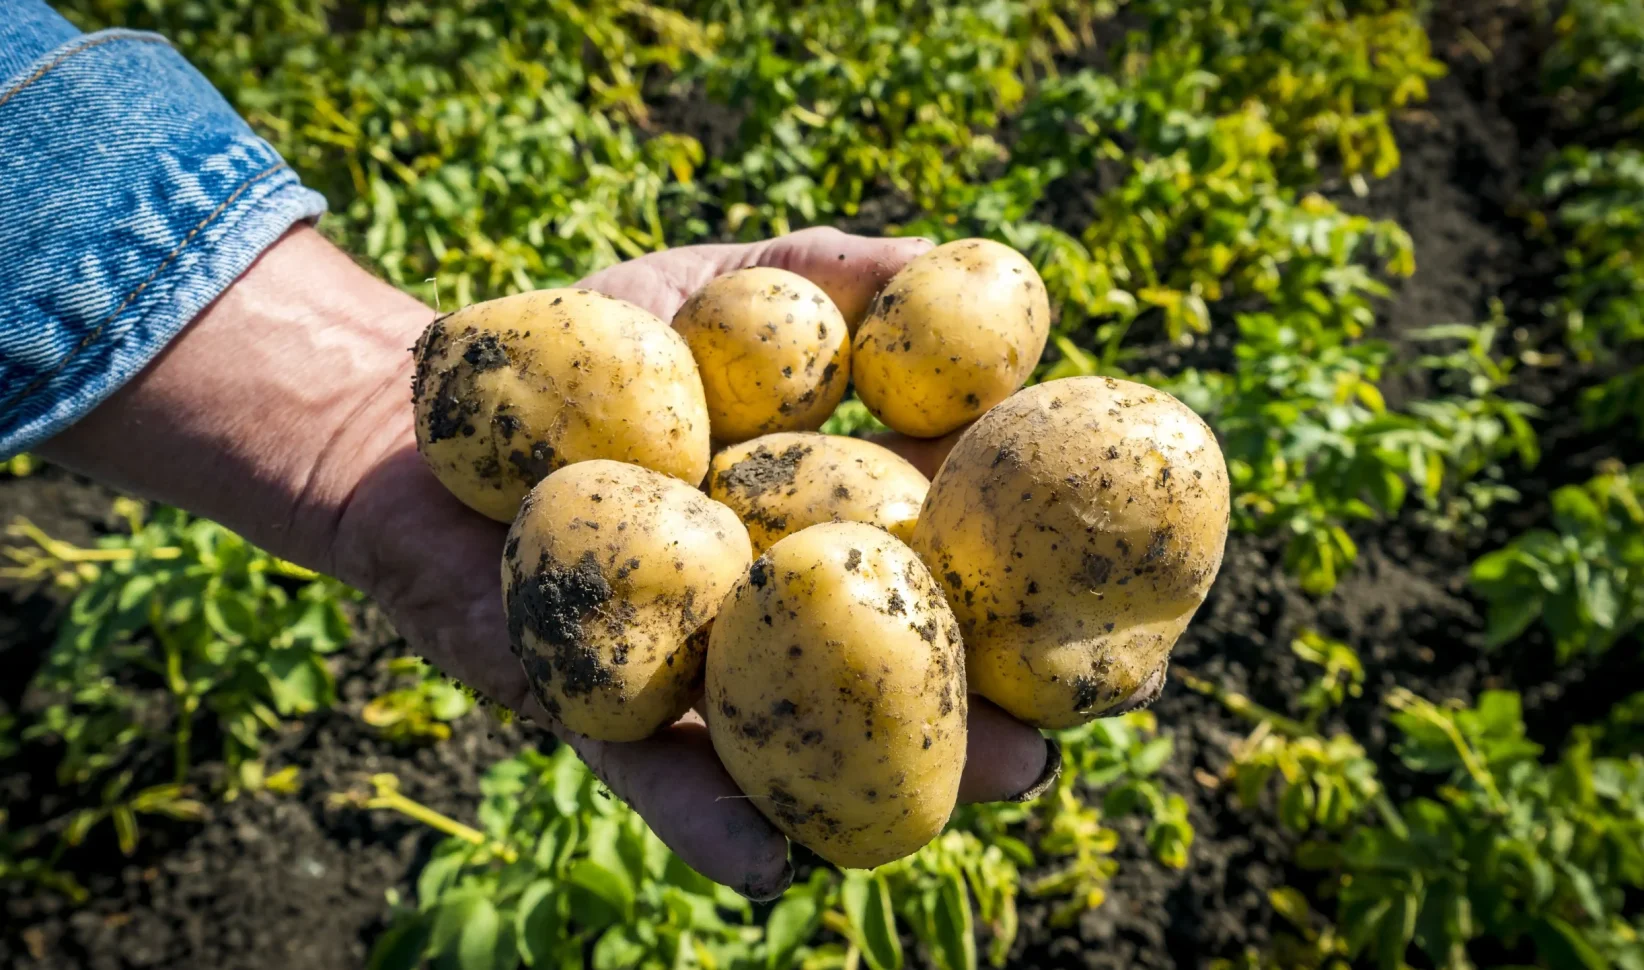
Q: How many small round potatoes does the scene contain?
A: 2